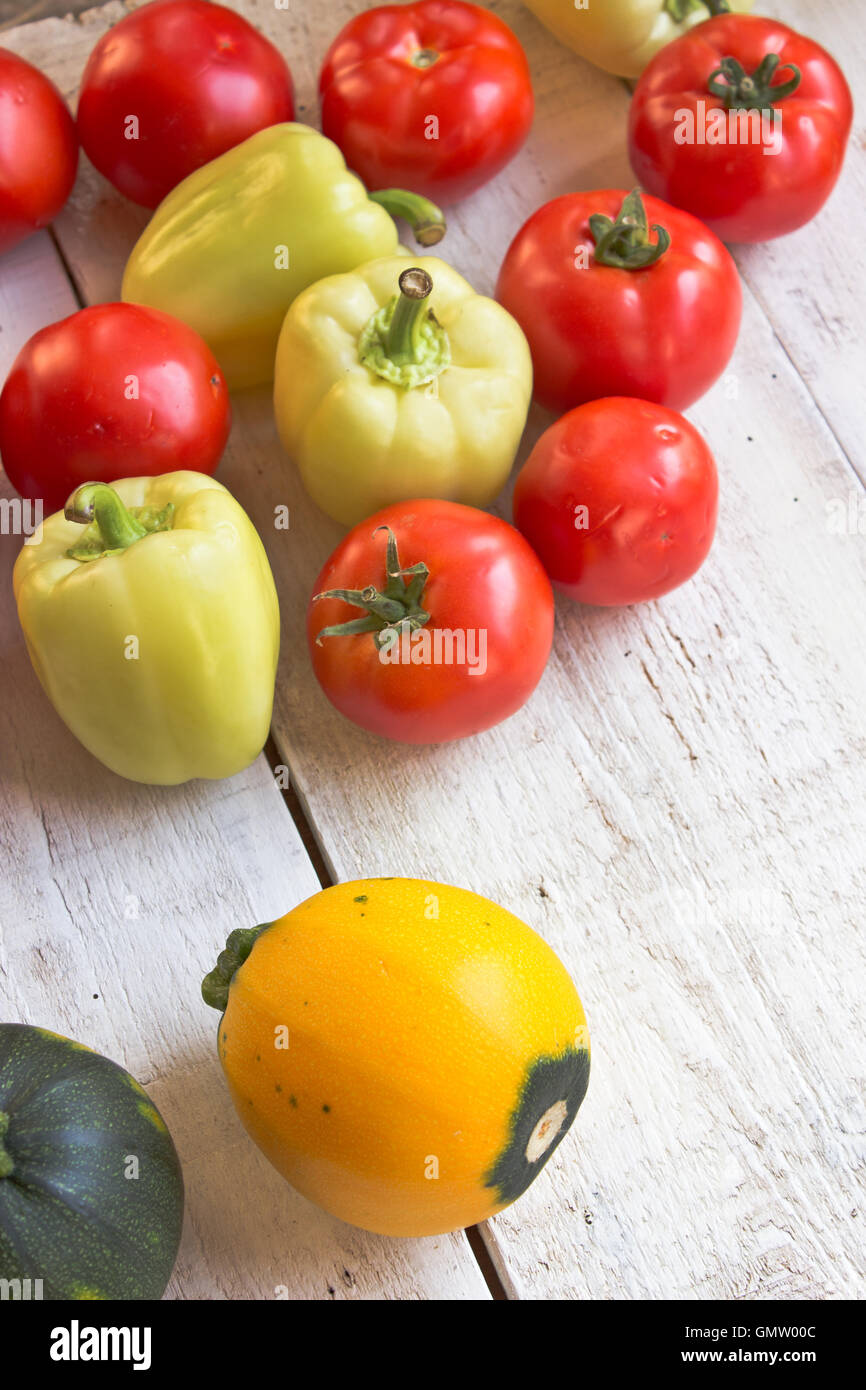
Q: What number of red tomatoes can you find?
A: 8